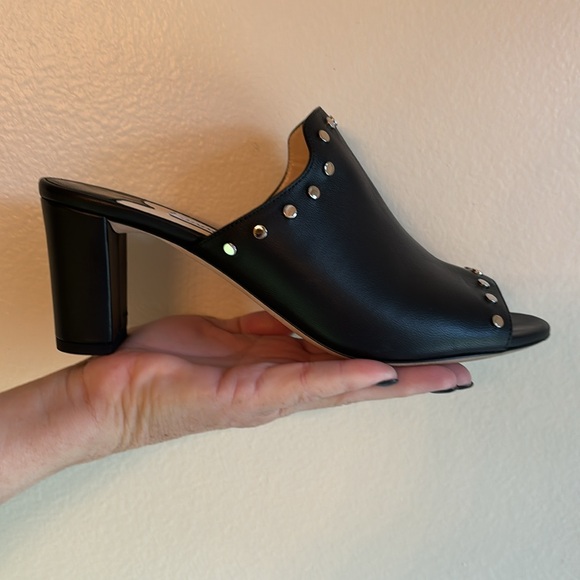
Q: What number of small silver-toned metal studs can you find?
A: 11